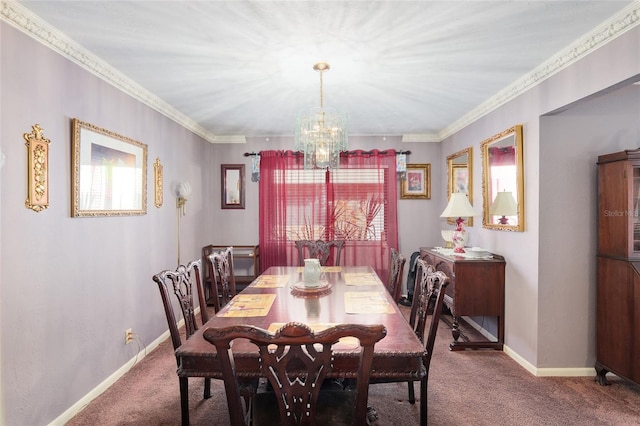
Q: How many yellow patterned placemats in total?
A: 6